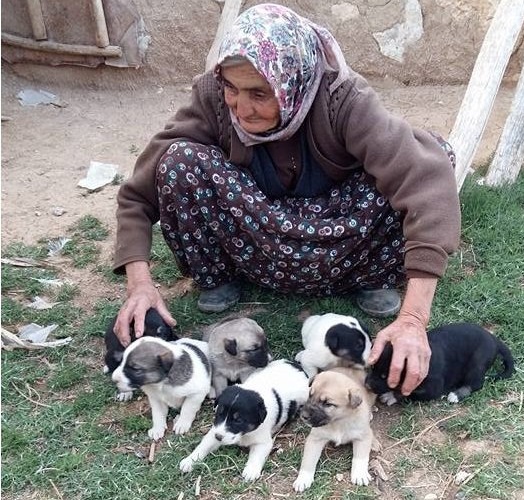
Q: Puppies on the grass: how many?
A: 7